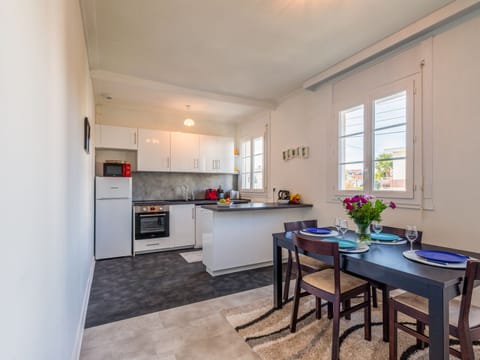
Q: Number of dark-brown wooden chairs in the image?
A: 4